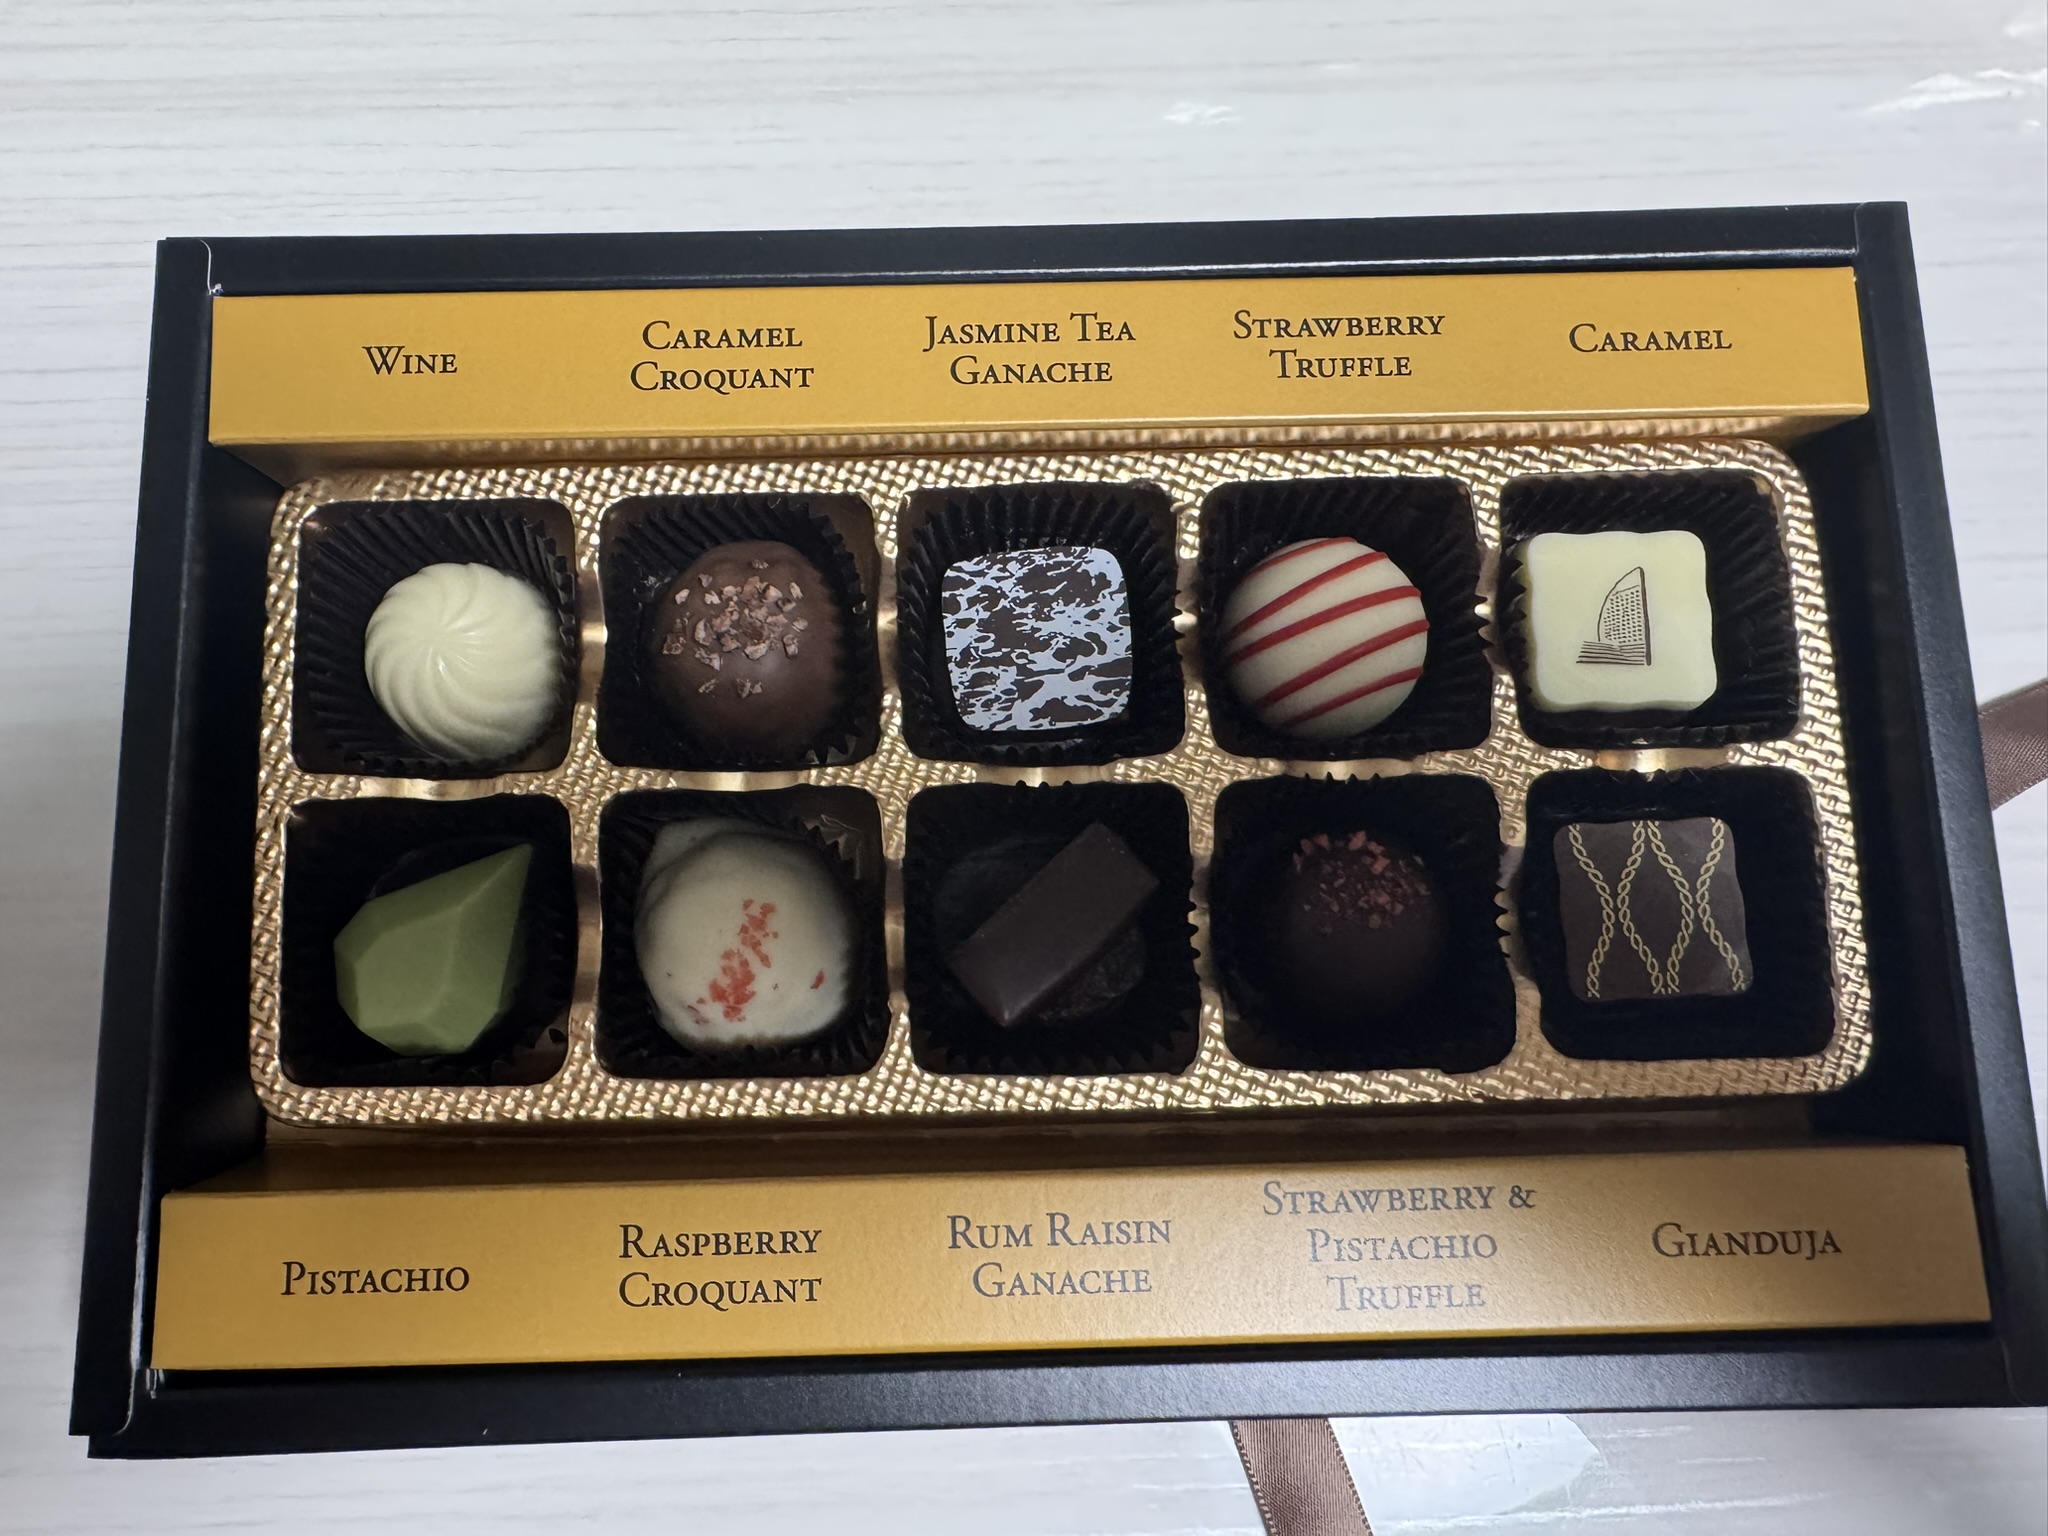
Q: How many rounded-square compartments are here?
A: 10